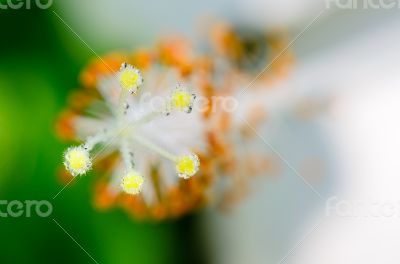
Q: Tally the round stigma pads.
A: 5